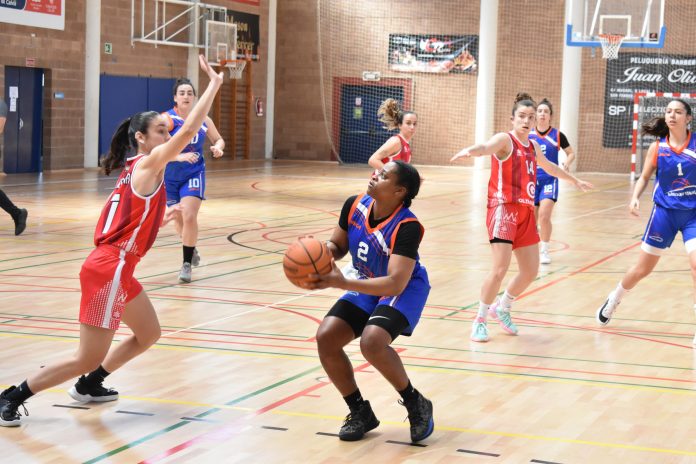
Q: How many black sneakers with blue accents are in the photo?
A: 2